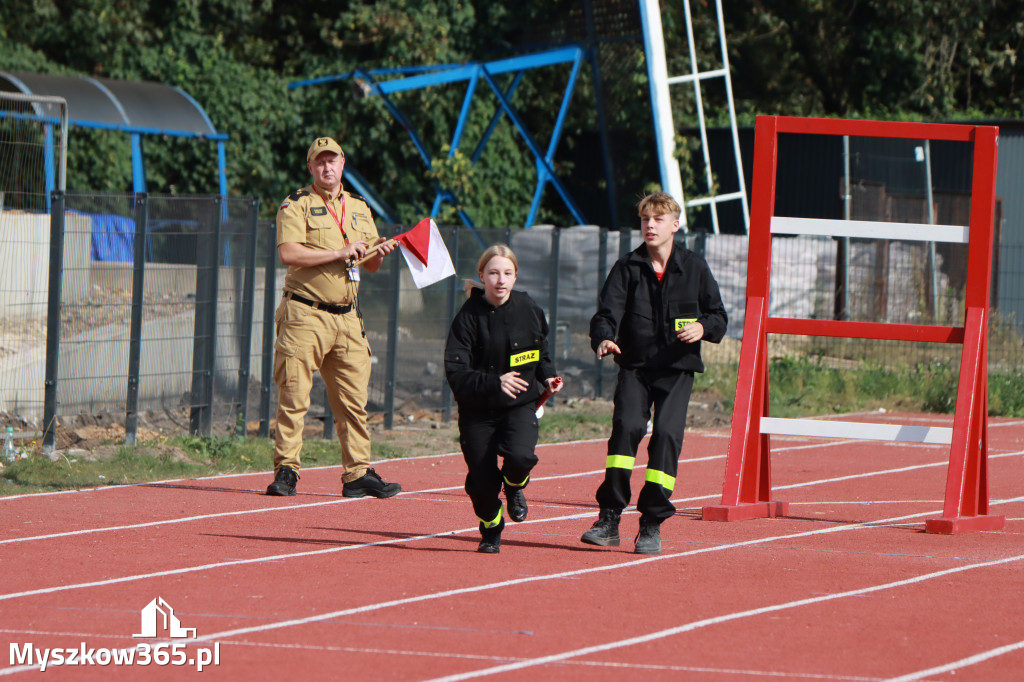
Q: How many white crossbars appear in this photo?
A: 2